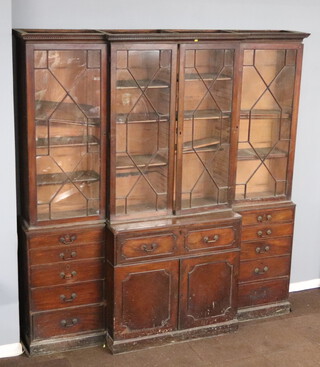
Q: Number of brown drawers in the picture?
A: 12